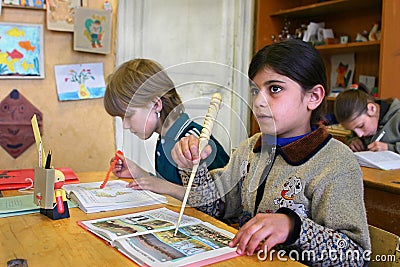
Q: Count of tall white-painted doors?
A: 1